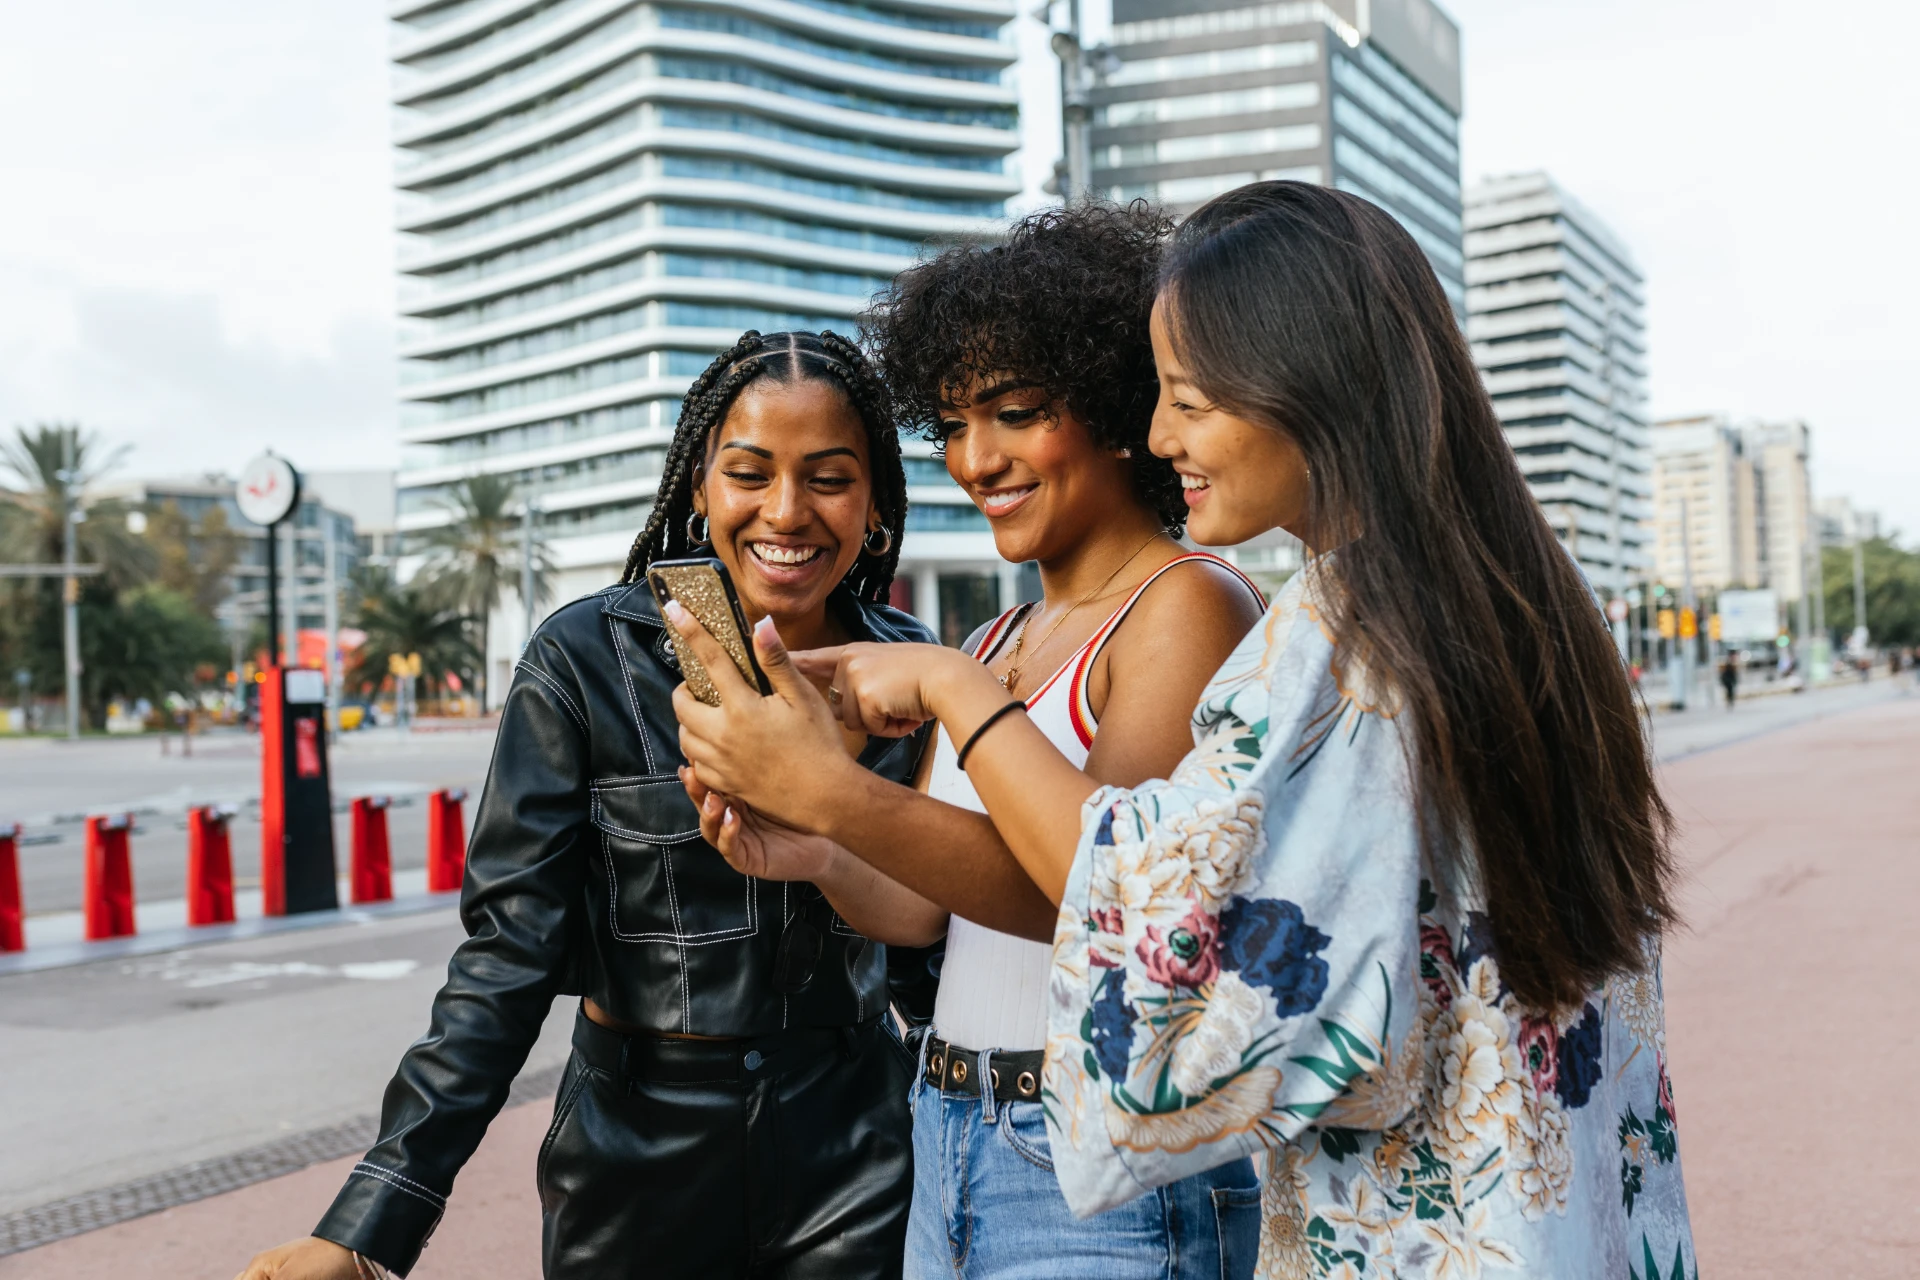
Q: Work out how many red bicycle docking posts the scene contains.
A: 5